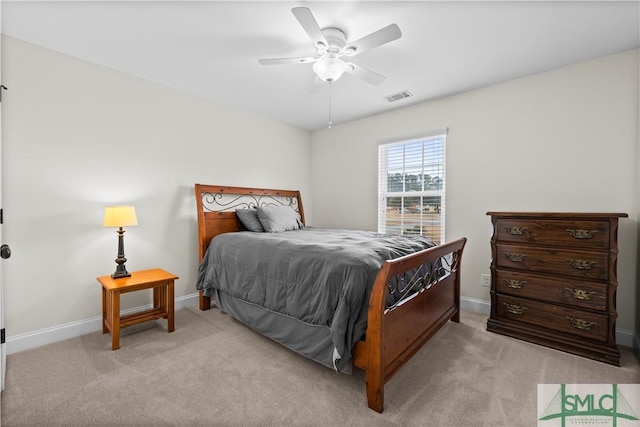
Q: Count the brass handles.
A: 8